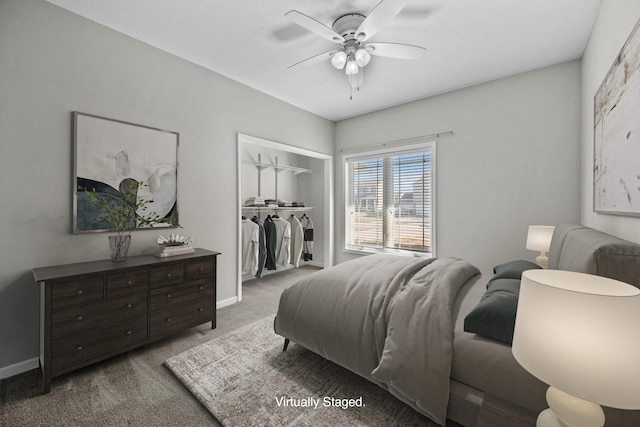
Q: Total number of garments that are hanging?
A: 6